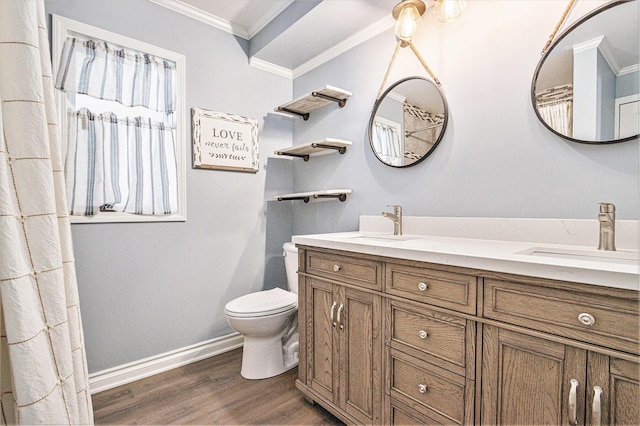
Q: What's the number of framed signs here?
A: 1